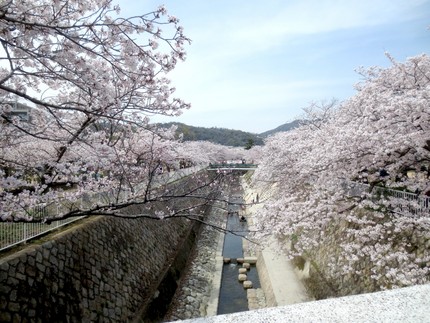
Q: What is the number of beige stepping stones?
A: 4